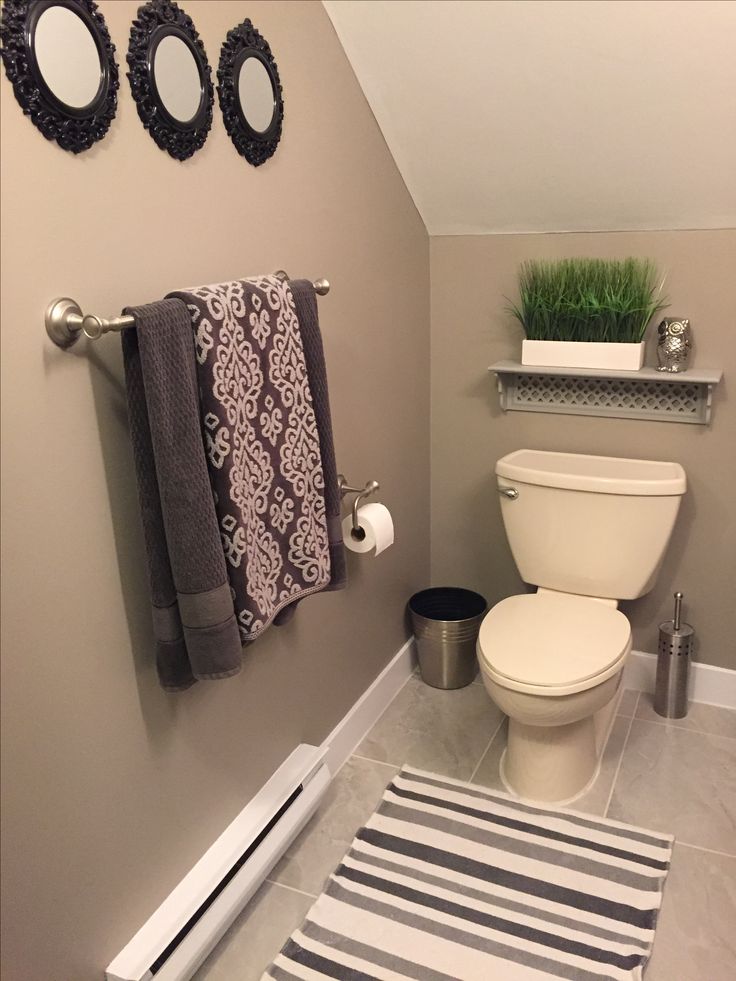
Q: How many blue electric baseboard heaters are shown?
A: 0